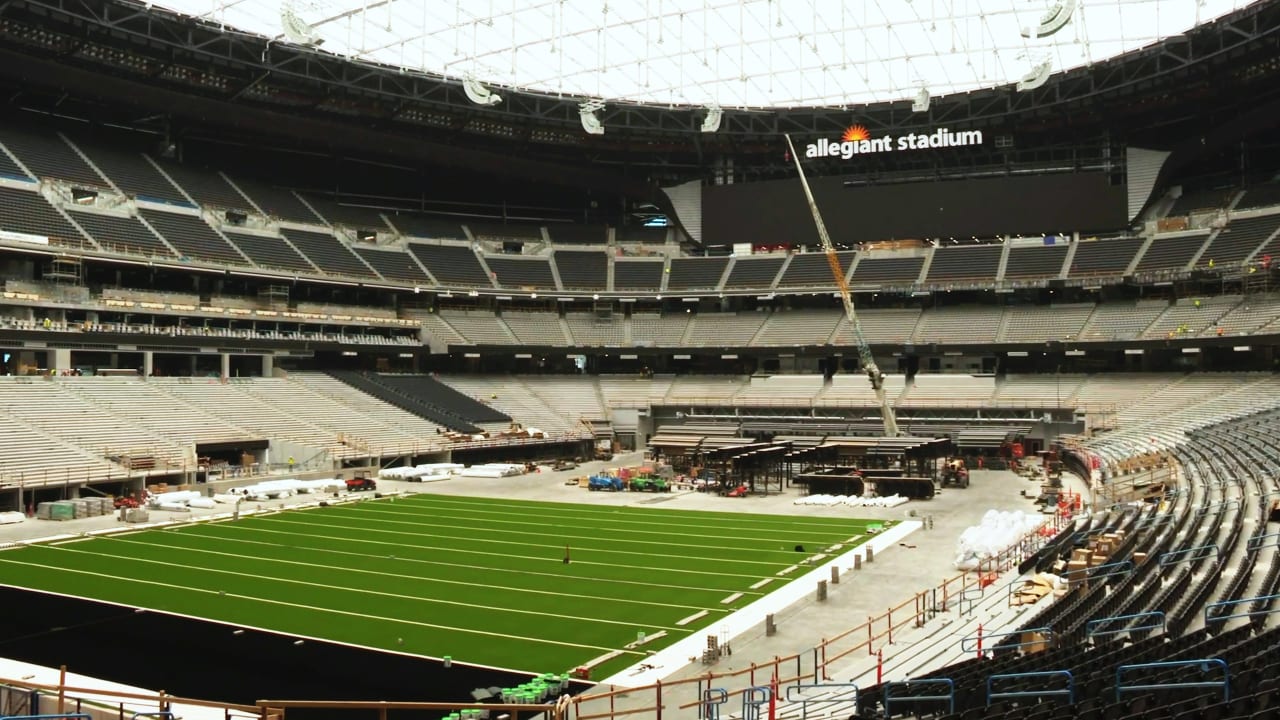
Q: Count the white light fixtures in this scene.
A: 7